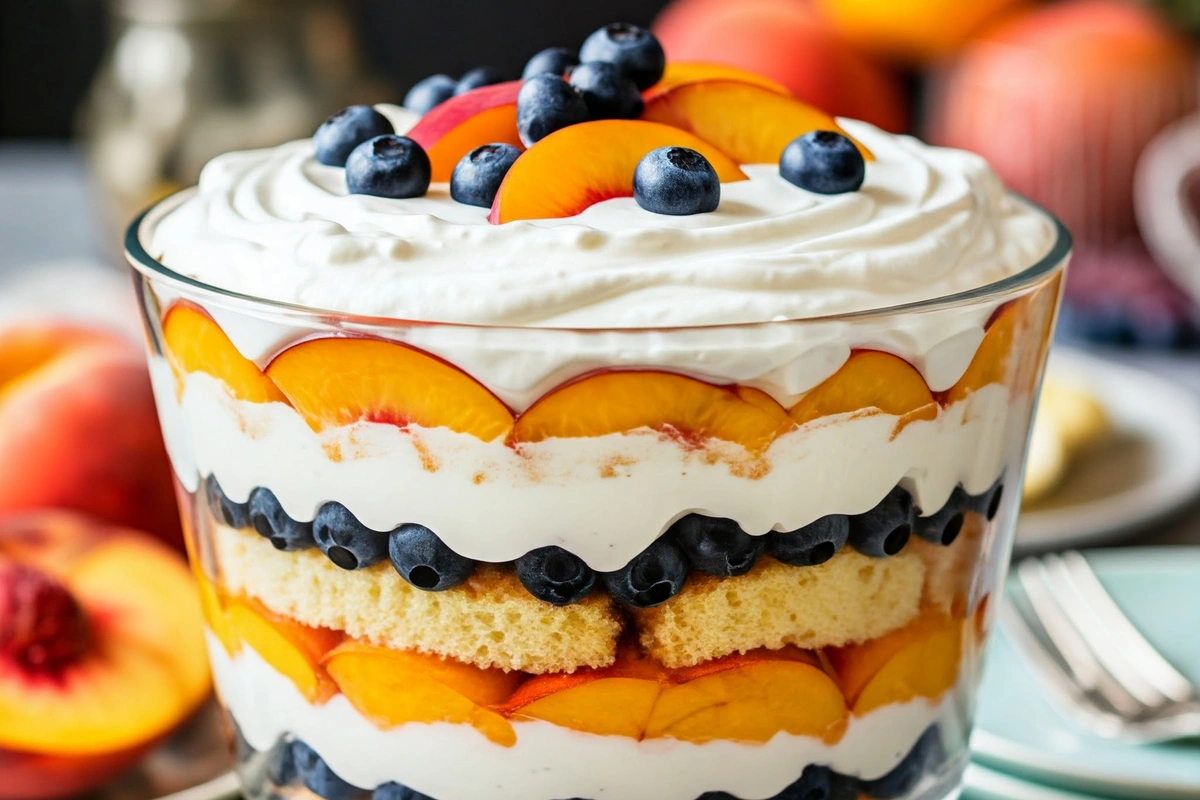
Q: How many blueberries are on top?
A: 11